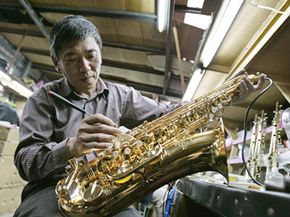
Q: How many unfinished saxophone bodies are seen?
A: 3